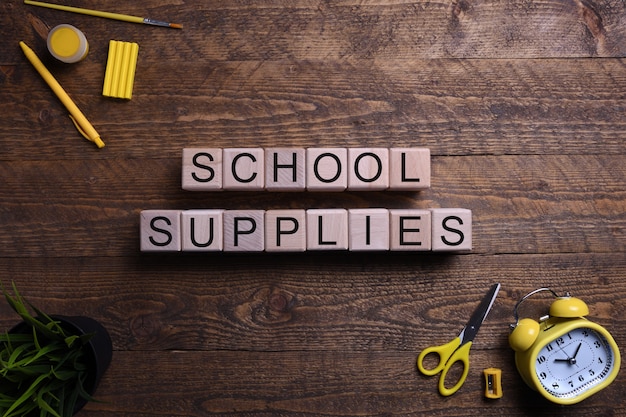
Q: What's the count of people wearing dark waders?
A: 0